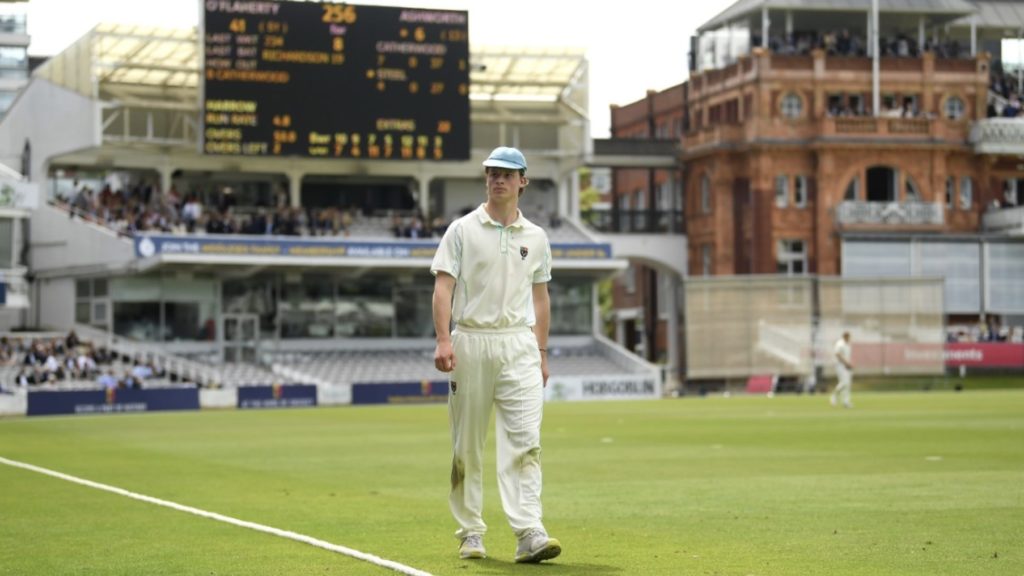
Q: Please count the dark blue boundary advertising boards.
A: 3